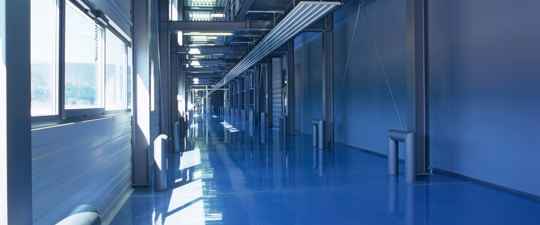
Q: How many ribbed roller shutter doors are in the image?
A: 1